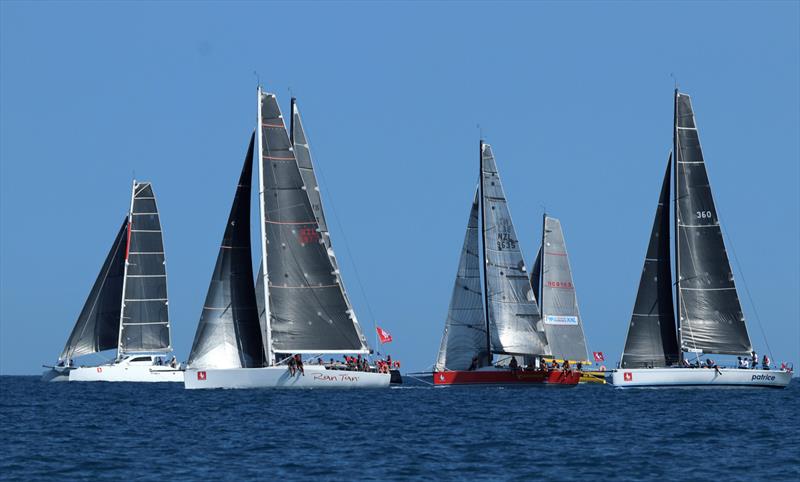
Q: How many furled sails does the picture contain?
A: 0